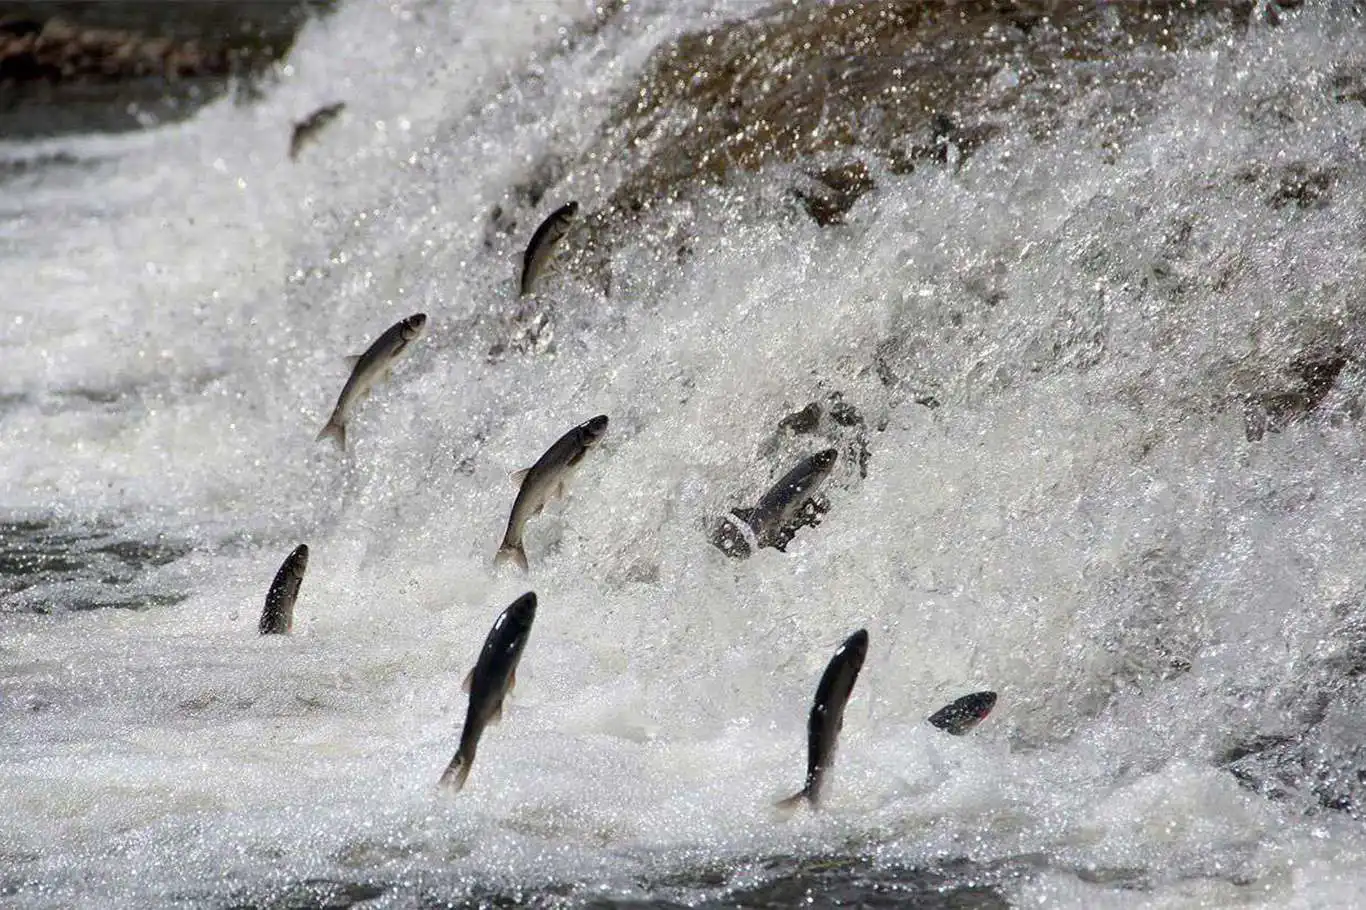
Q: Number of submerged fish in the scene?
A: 2